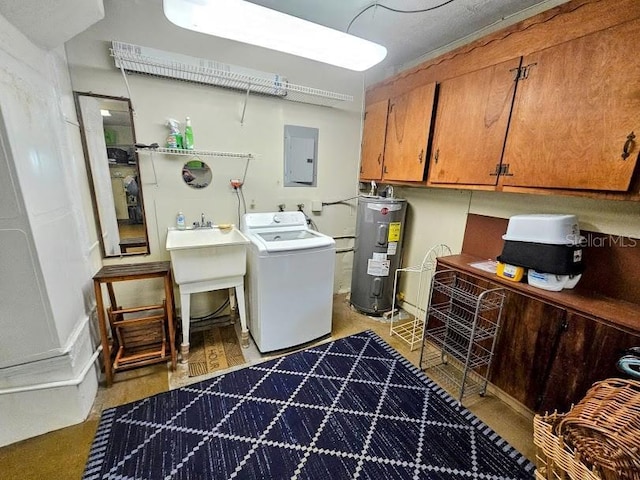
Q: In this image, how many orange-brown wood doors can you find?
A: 4